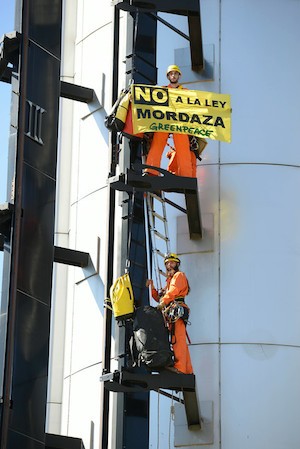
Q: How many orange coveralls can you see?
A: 2